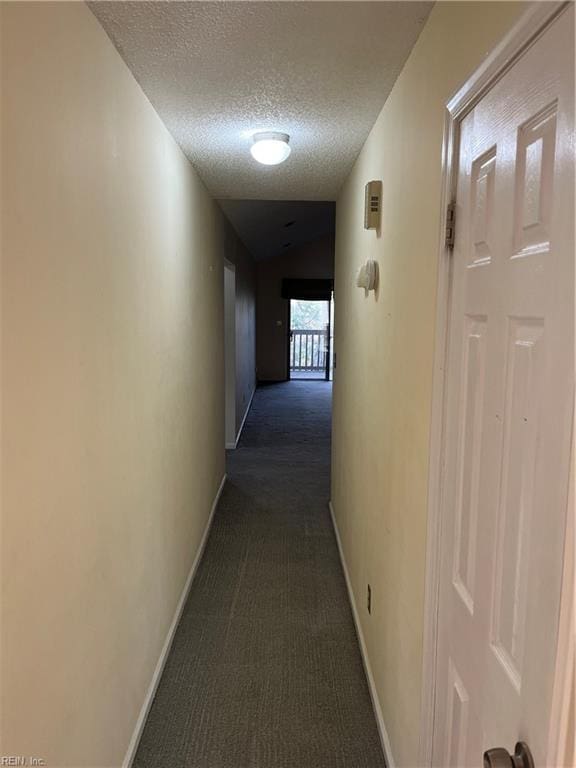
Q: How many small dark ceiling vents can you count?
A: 2